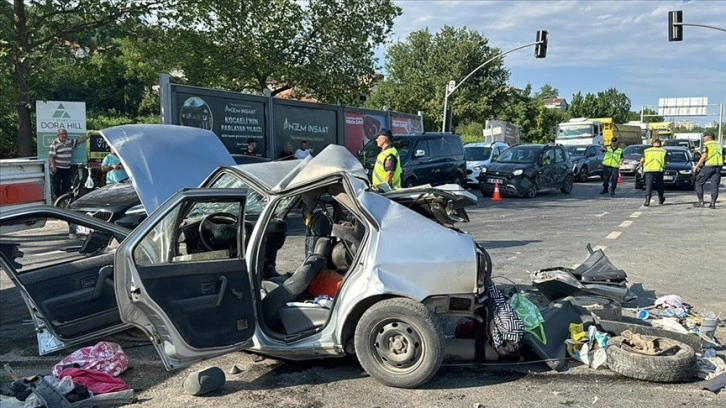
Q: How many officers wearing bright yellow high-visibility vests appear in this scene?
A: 4